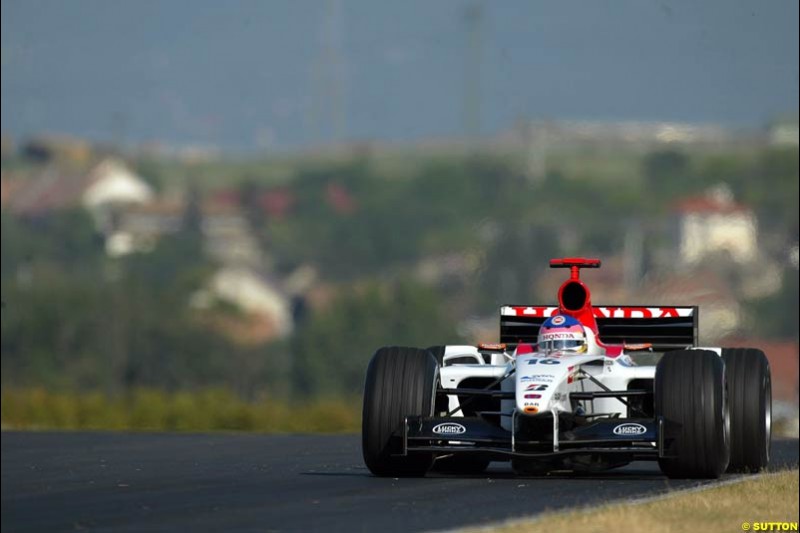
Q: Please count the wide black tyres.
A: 4